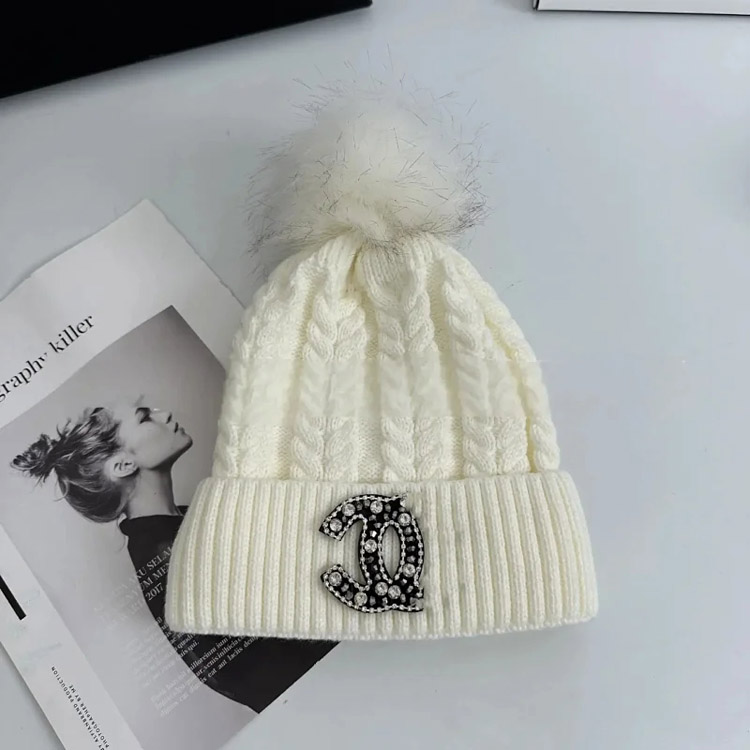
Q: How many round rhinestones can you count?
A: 10